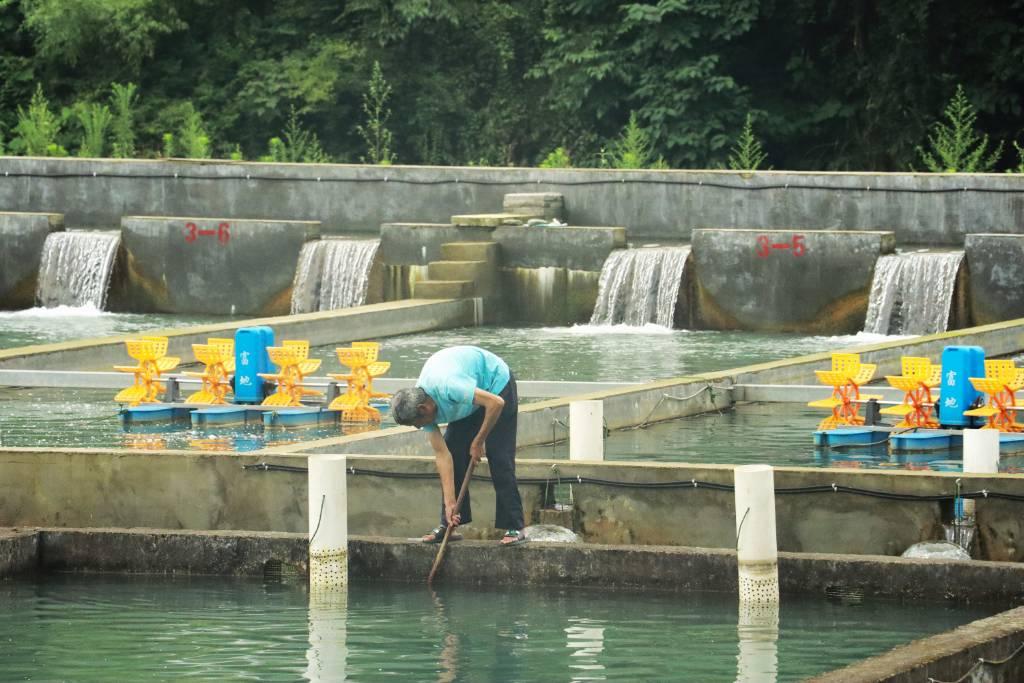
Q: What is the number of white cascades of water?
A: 4